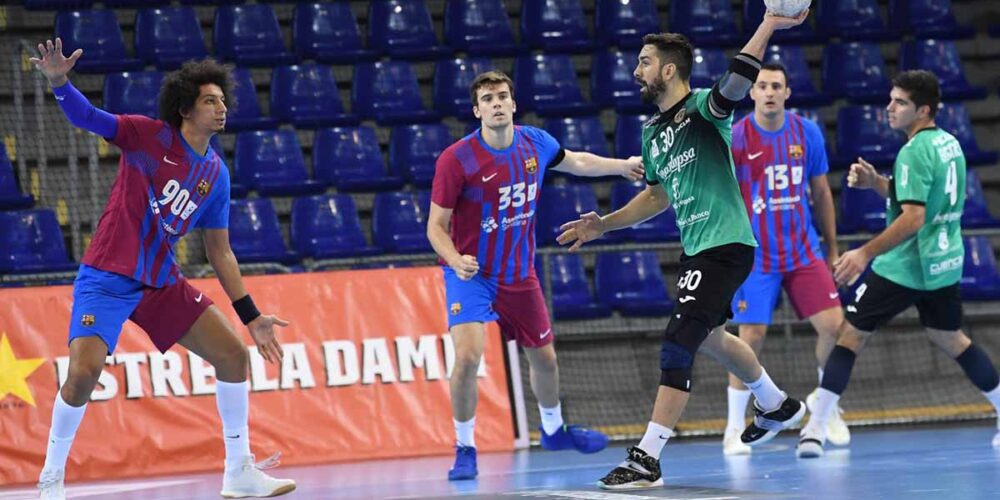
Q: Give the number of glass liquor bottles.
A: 0